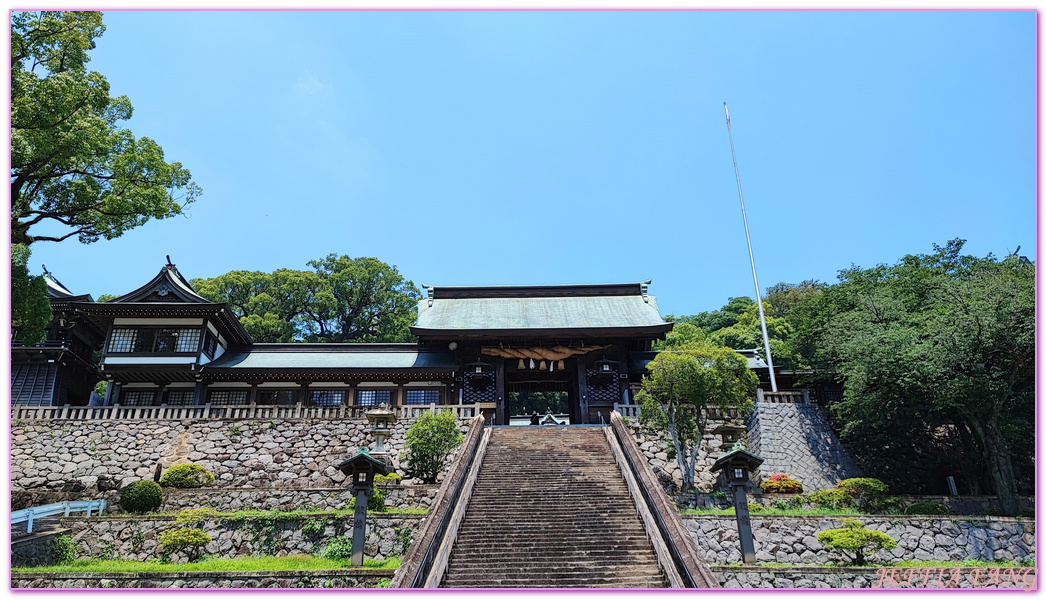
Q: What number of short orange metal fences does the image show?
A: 0